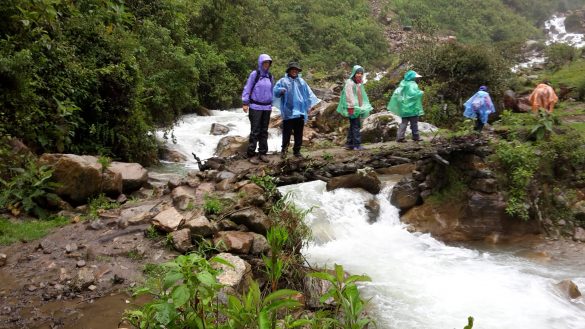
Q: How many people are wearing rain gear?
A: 6